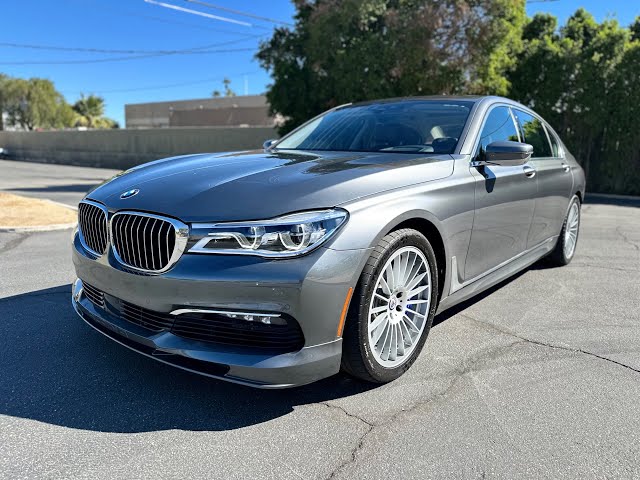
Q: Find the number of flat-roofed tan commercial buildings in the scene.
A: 1